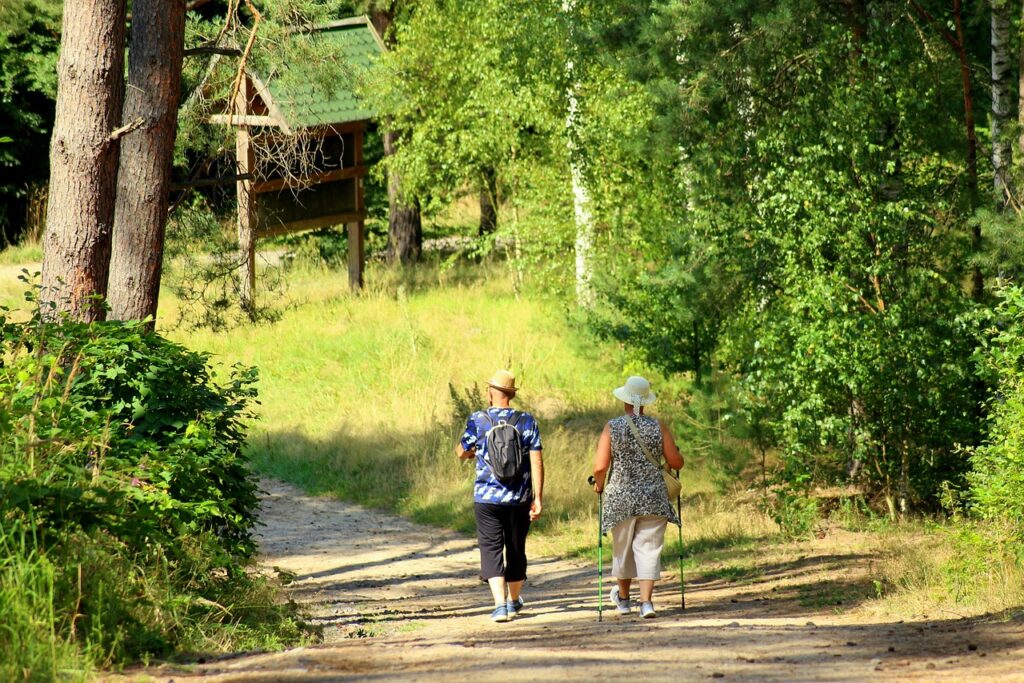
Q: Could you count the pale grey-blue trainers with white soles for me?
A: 2